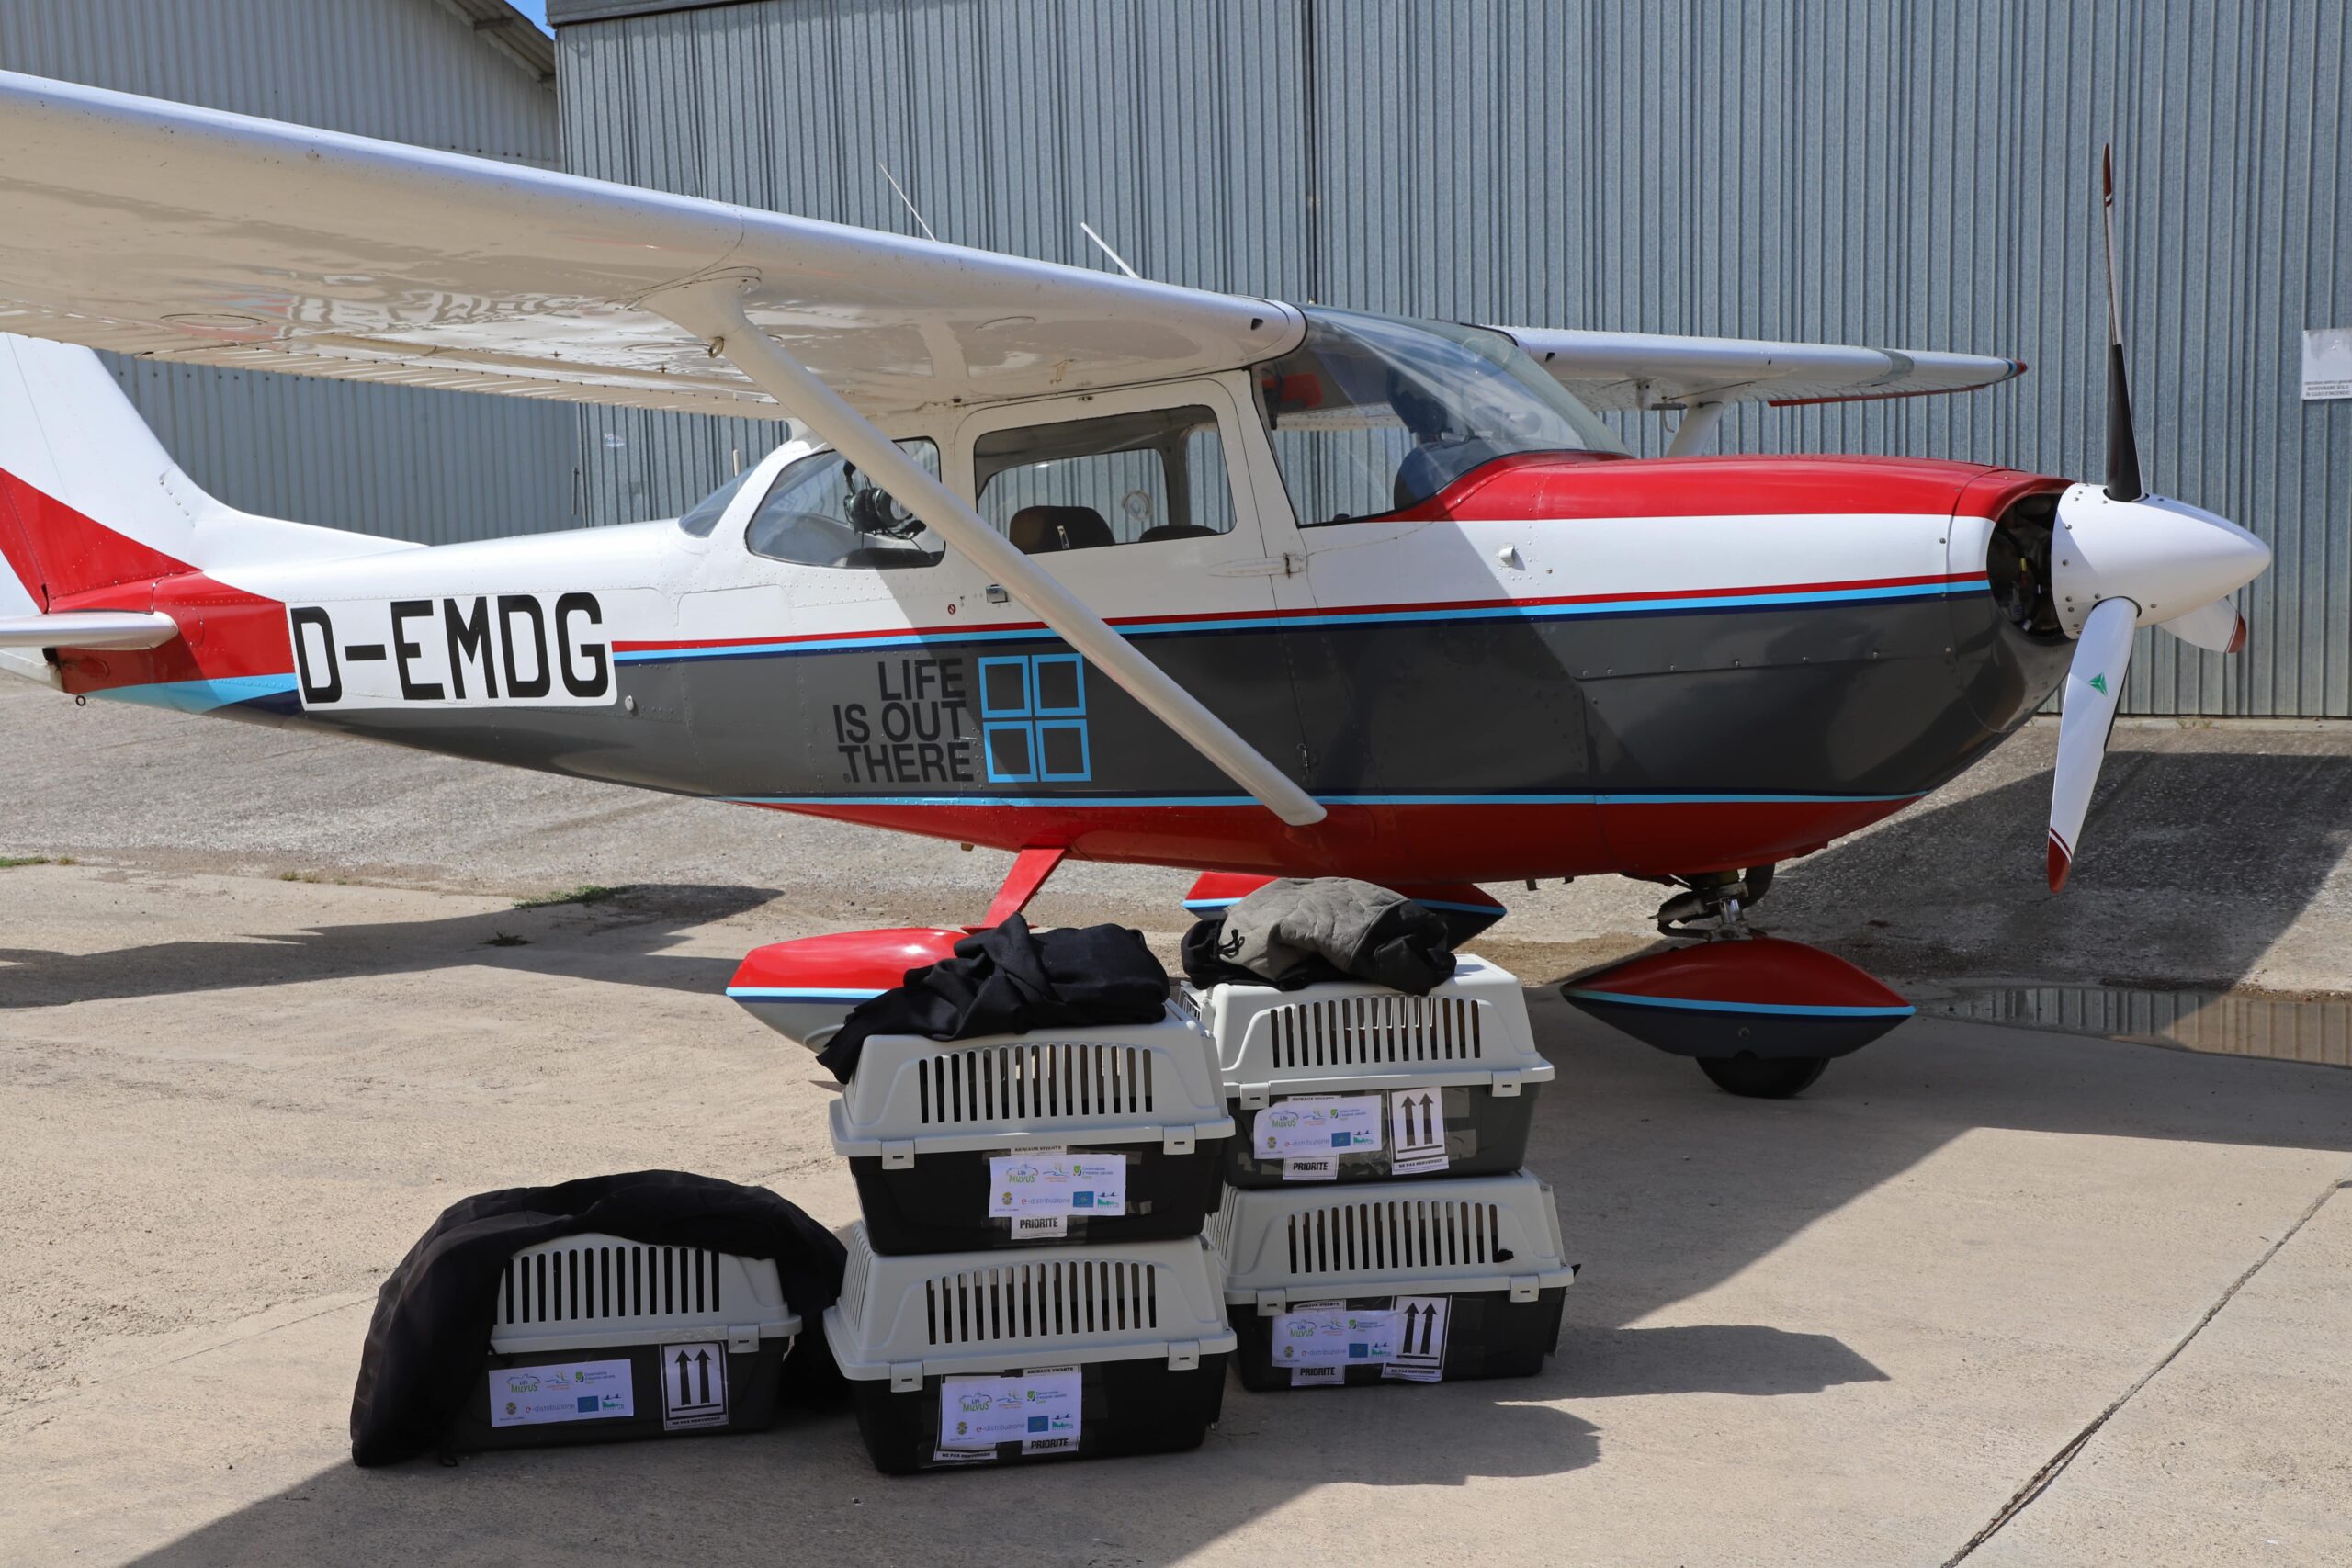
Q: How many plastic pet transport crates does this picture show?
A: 5